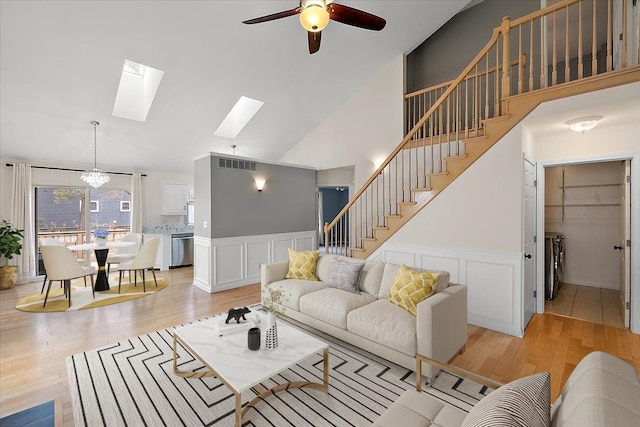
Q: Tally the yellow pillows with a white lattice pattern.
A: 2